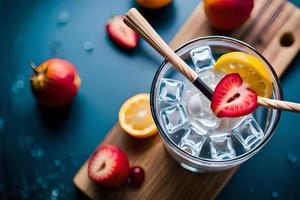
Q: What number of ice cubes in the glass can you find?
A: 6